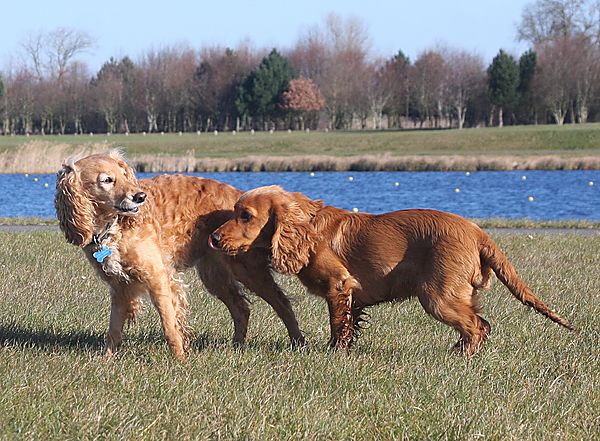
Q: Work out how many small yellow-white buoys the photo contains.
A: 12